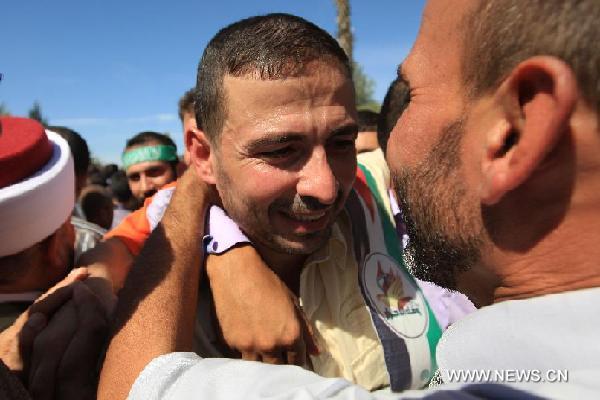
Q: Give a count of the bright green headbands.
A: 1